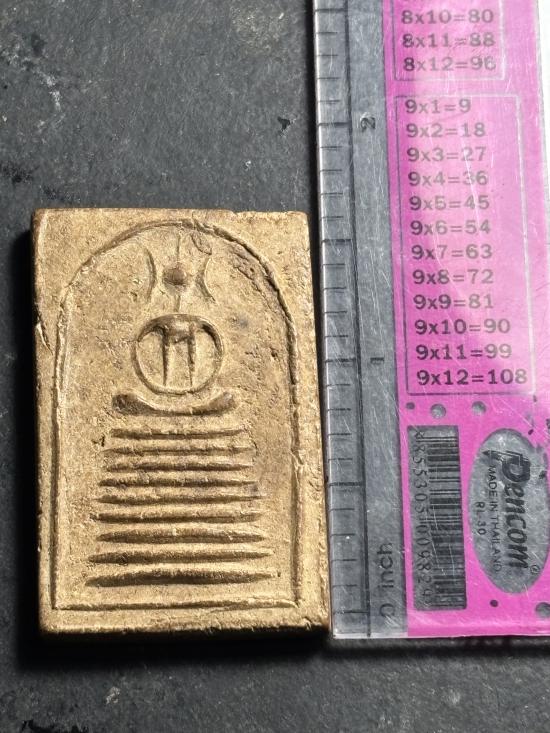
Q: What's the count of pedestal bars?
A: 9